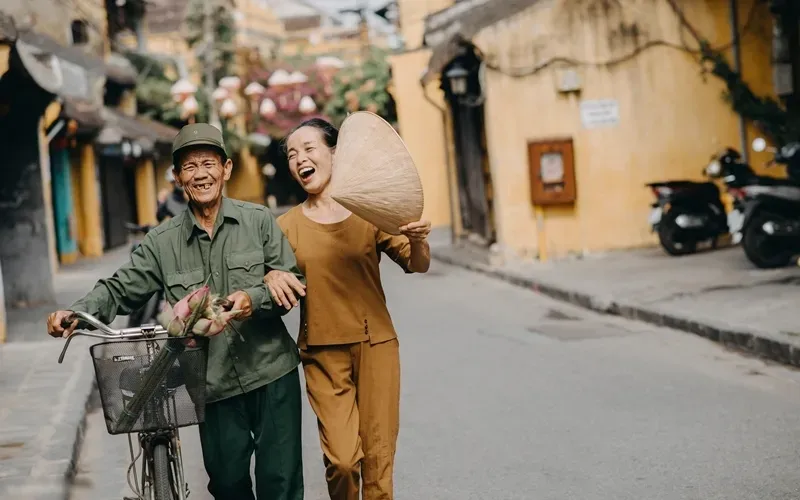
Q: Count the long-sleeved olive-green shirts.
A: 1